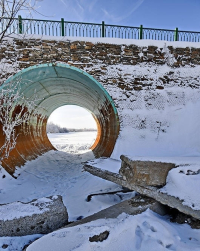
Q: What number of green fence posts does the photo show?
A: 5